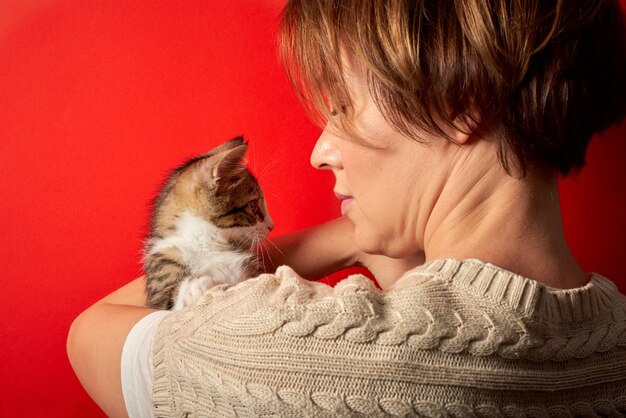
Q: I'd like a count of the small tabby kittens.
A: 1